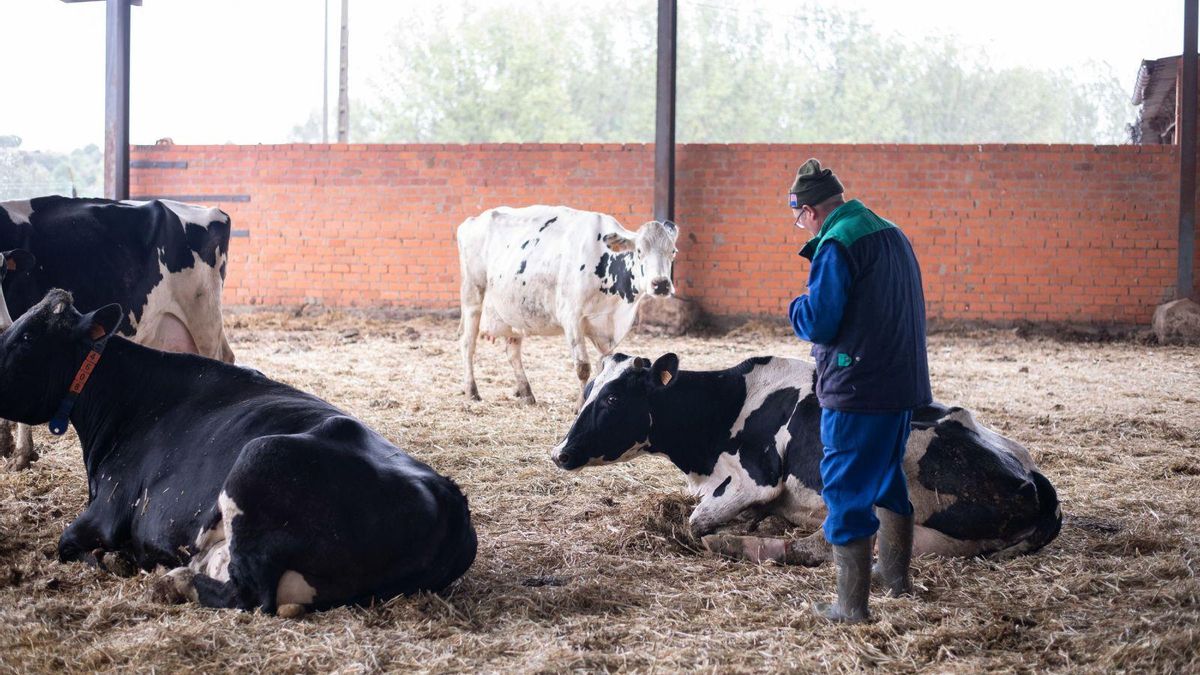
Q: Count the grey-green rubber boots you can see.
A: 2